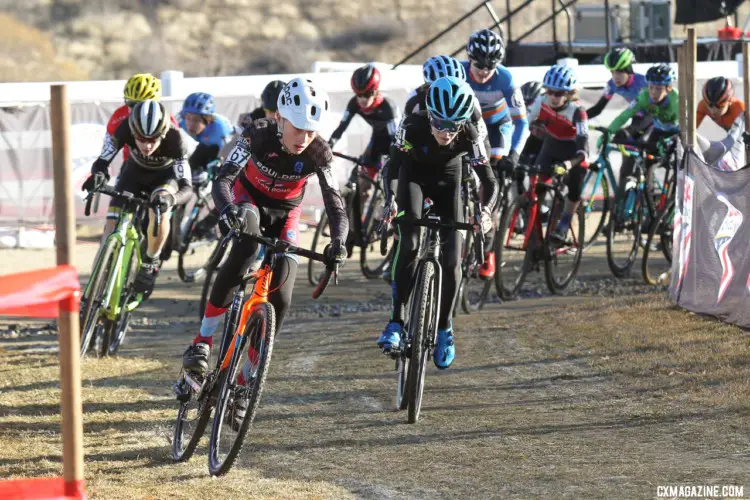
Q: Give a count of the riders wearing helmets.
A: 14